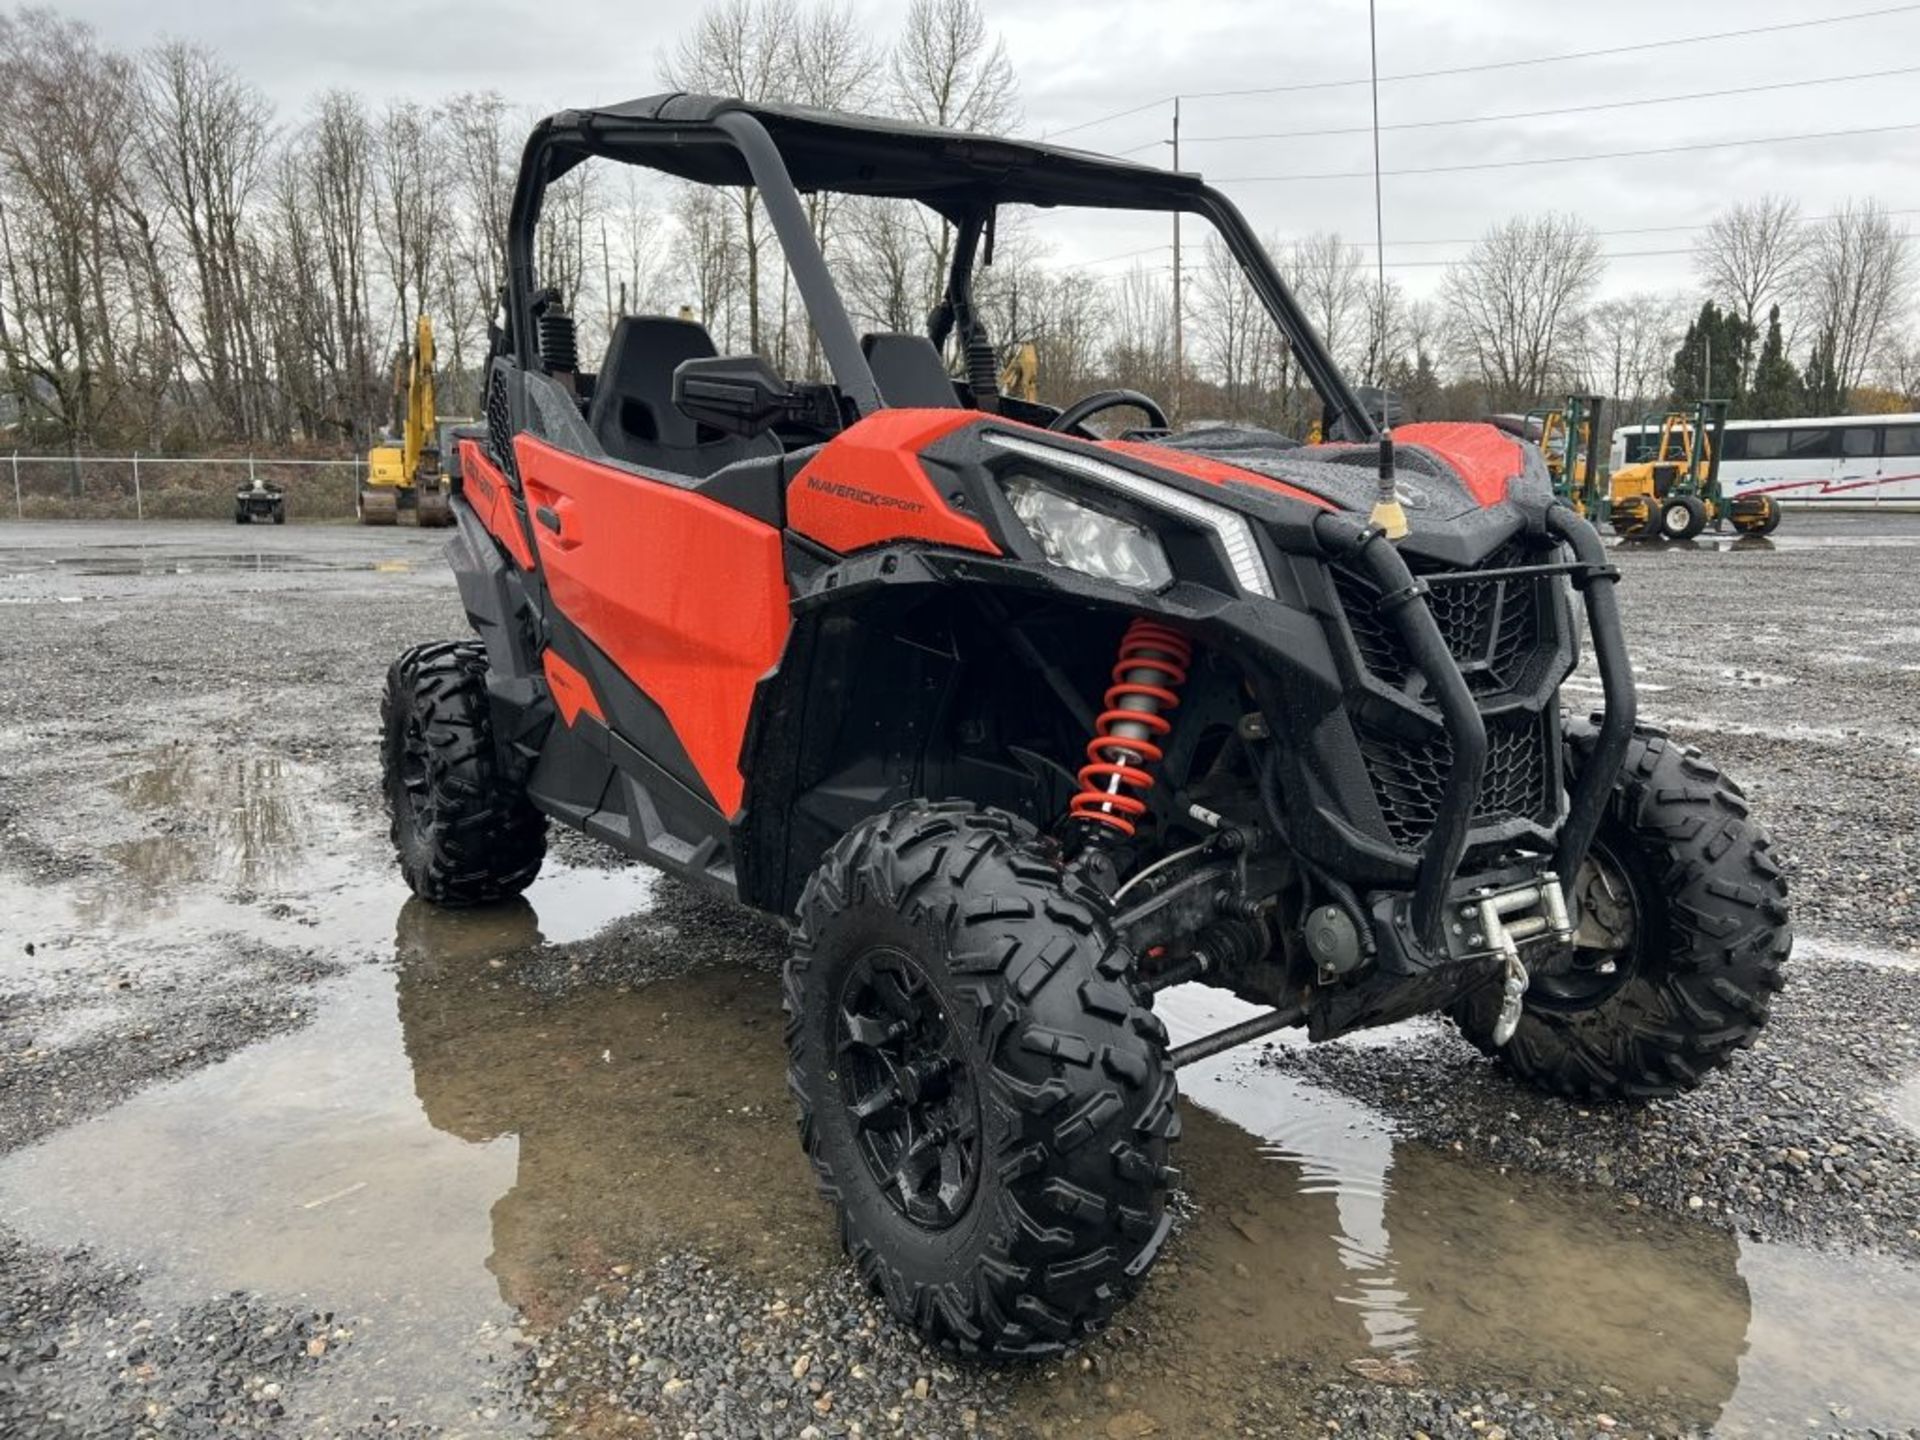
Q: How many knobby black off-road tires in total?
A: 3